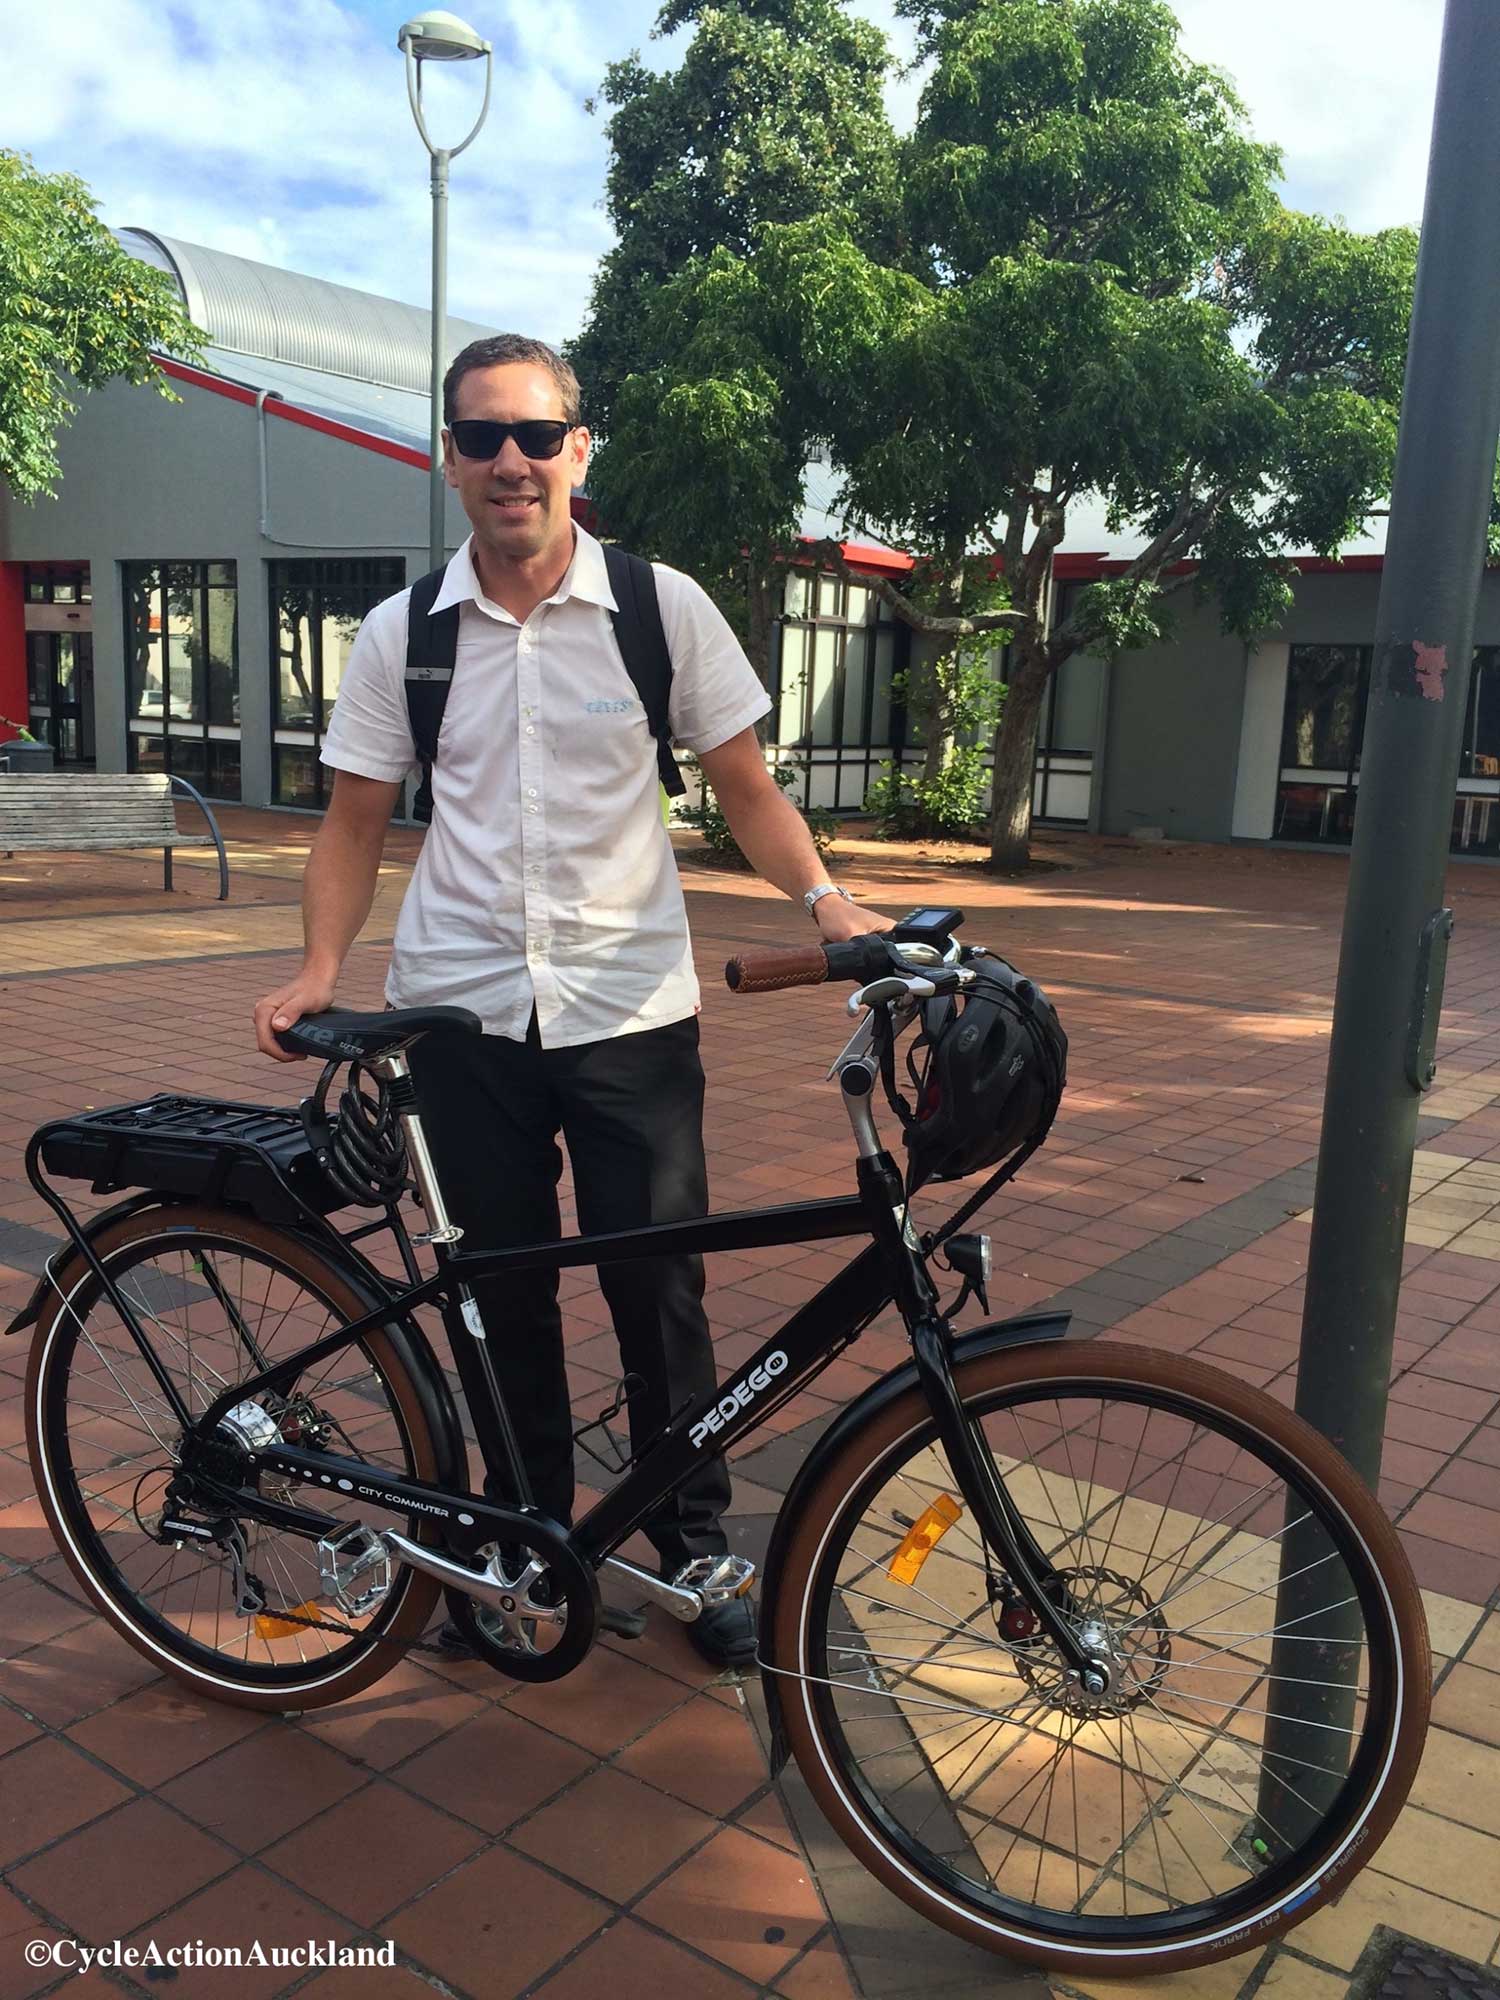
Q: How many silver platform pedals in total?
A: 2